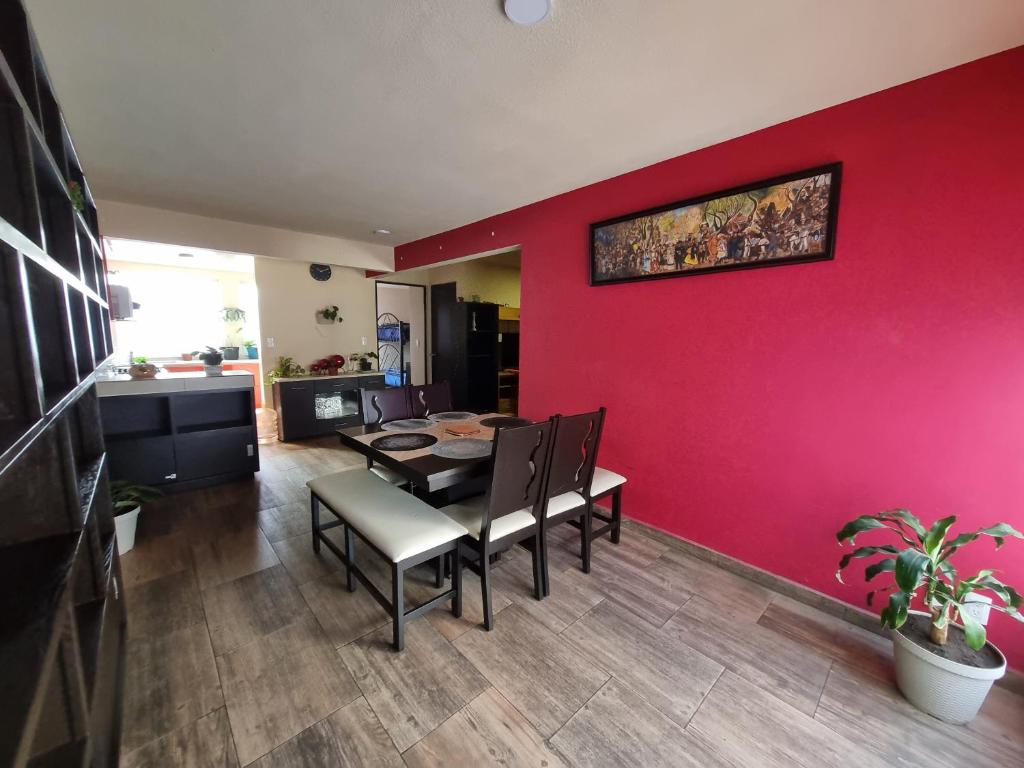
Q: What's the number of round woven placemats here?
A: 5